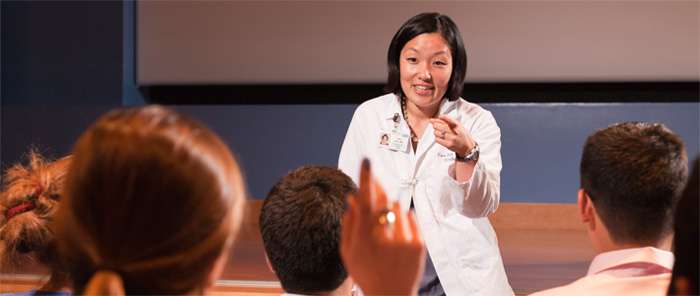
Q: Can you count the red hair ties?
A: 1